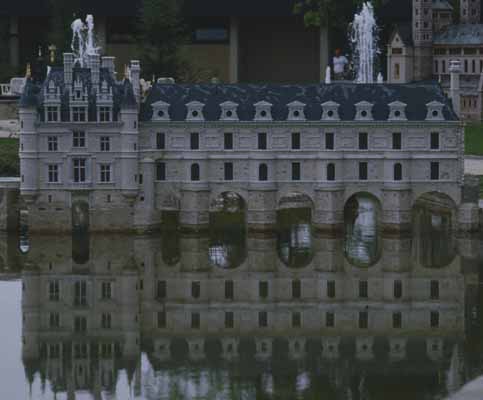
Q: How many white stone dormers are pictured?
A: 12